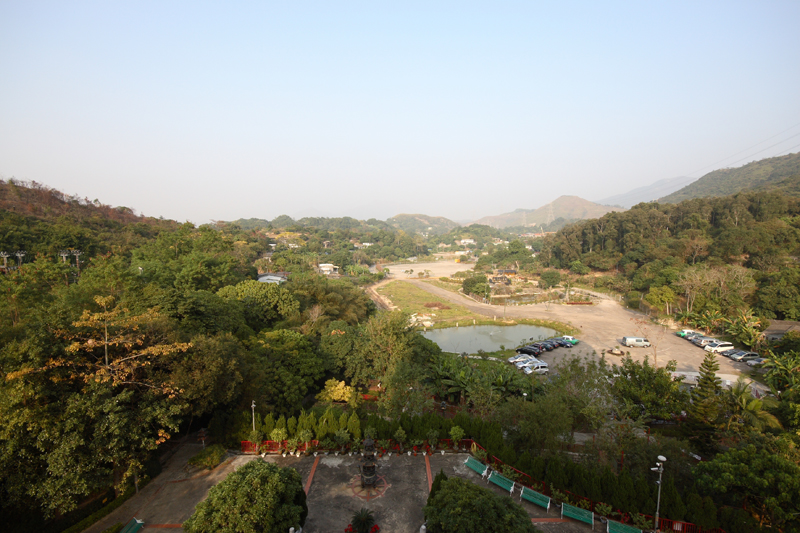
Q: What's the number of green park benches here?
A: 6